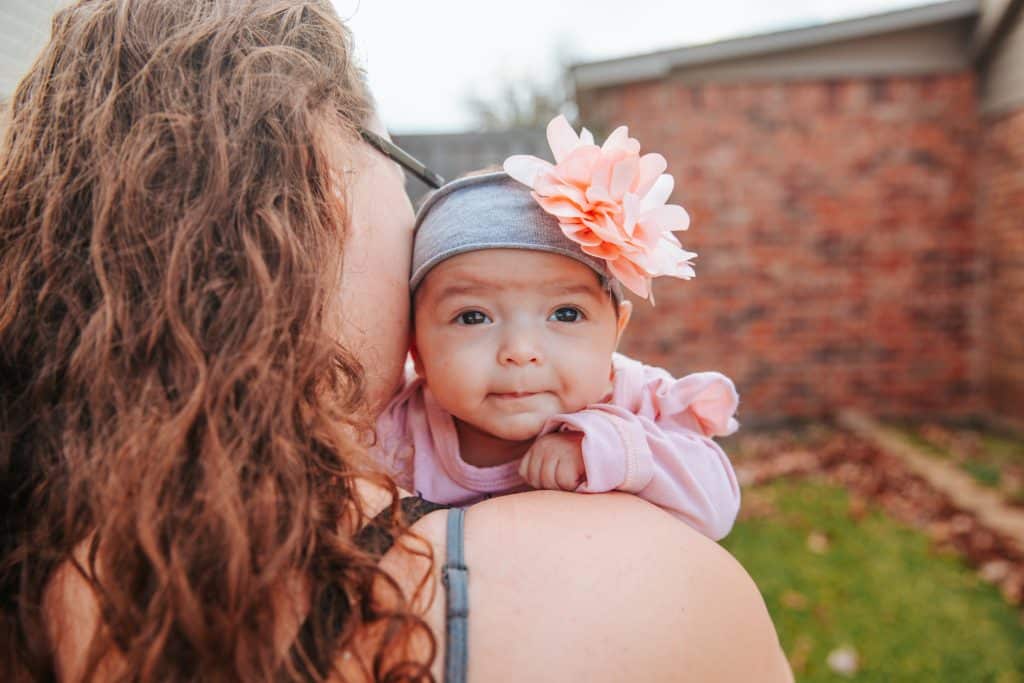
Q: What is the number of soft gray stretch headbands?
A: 1